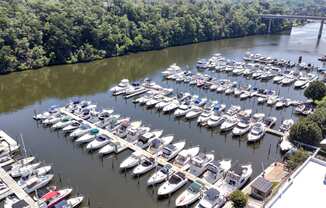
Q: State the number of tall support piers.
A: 2